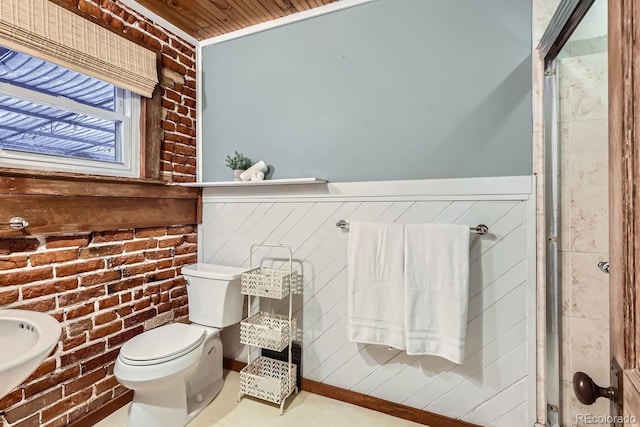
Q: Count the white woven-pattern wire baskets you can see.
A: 3